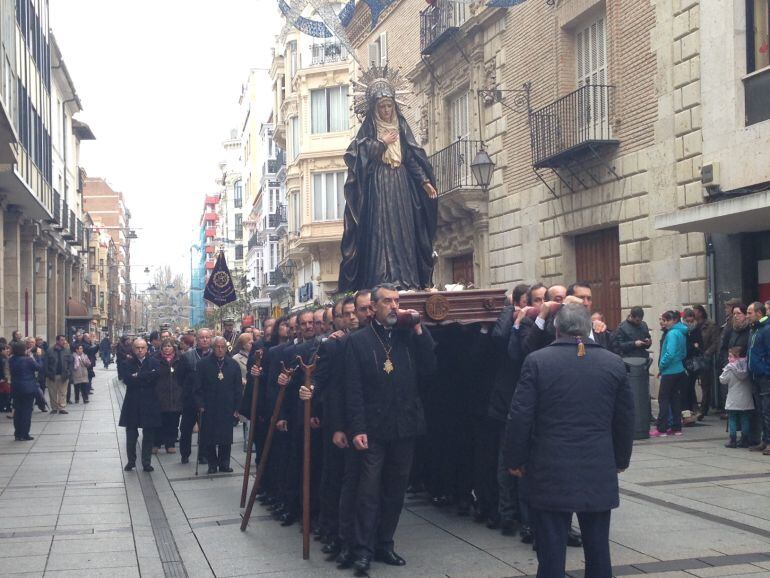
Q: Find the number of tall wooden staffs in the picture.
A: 3